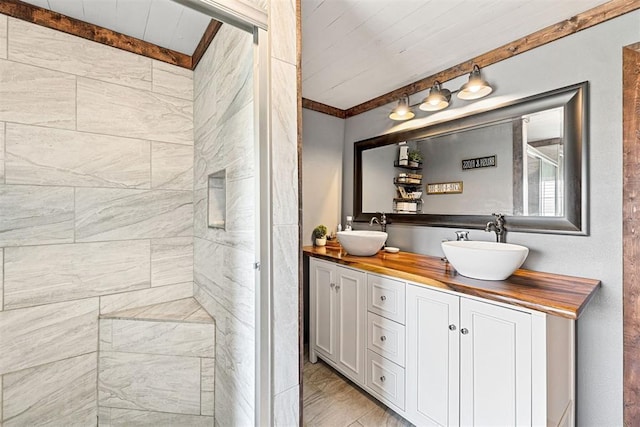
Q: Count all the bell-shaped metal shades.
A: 3